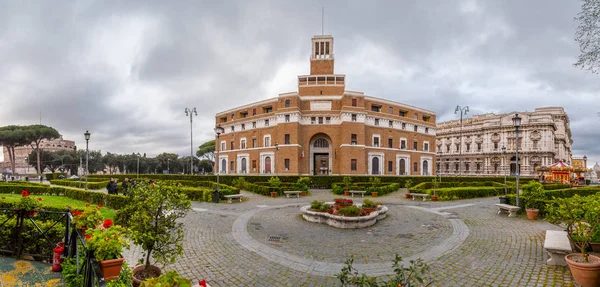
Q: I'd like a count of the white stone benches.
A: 6